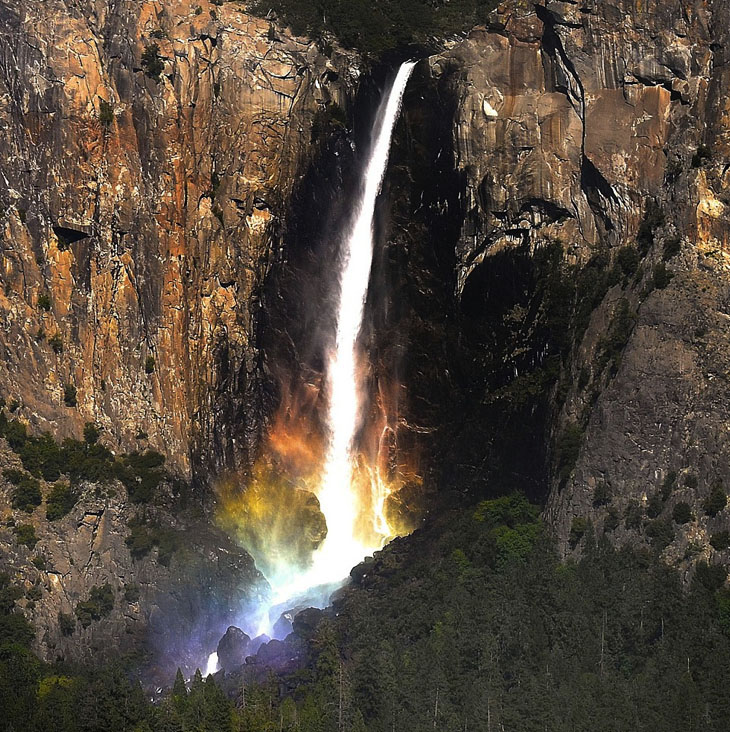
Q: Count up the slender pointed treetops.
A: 3